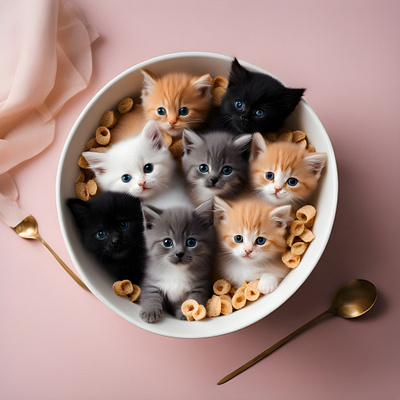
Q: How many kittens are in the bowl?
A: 8